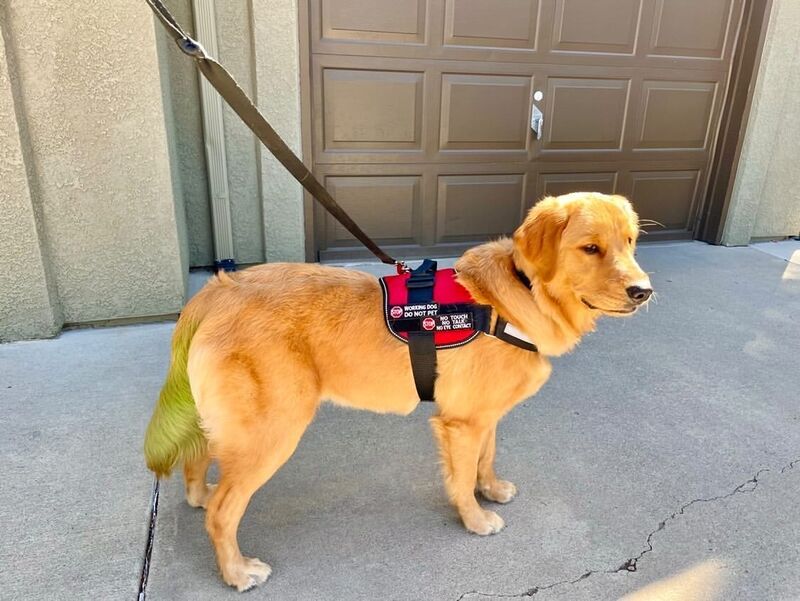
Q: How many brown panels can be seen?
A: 12